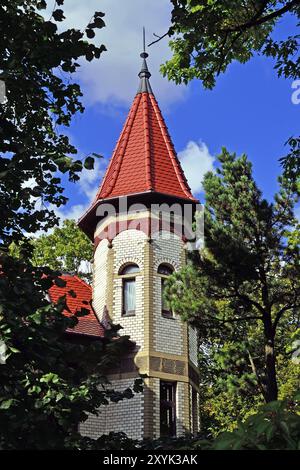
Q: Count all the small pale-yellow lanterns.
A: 0